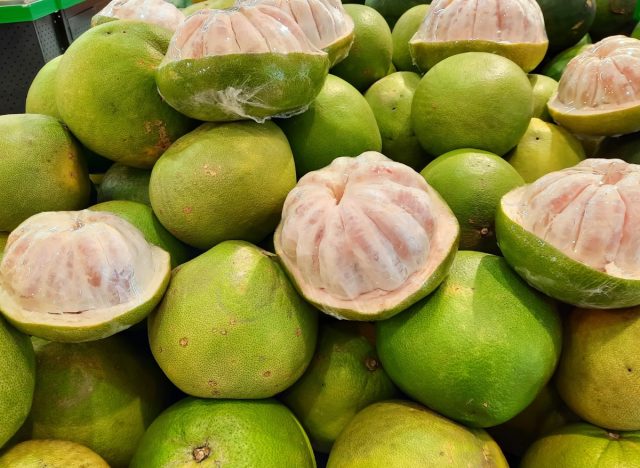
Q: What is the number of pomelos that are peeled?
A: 8